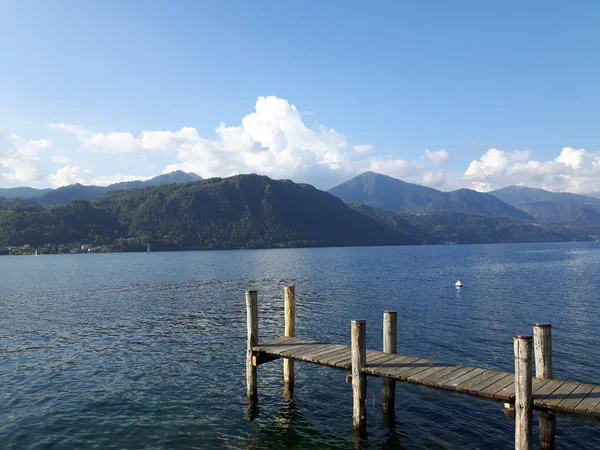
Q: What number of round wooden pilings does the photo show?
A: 6